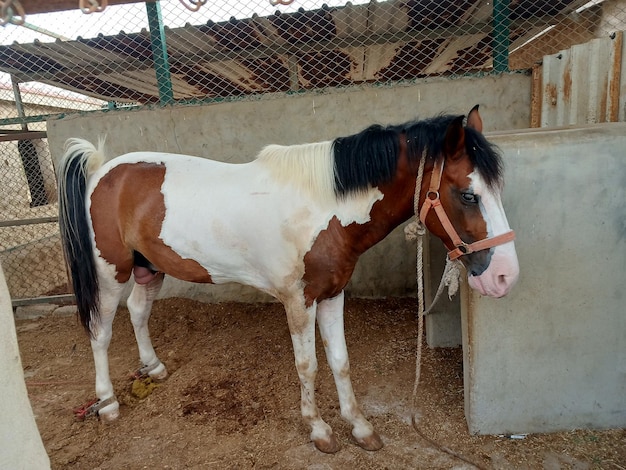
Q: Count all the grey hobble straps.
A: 2